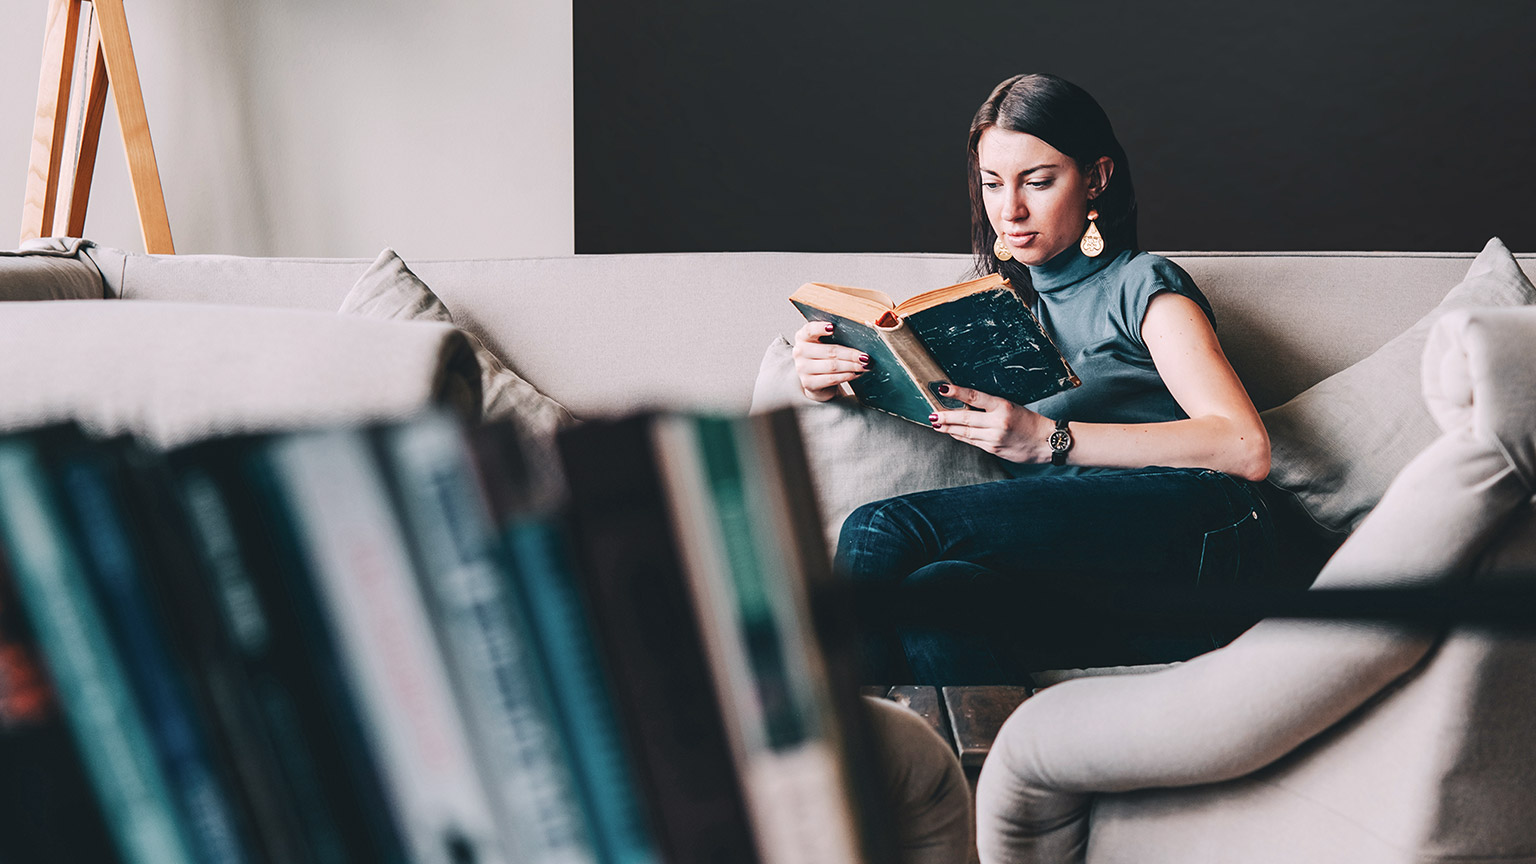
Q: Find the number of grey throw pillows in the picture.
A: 3